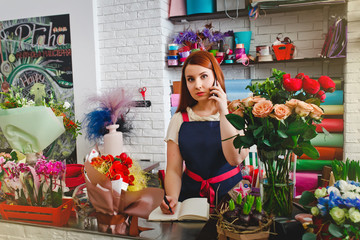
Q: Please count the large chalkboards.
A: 1